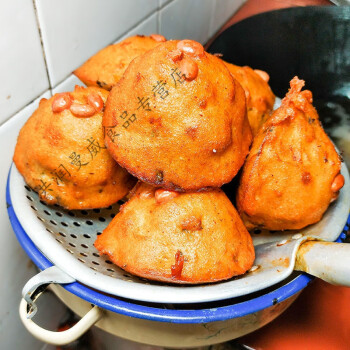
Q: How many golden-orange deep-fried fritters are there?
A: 6